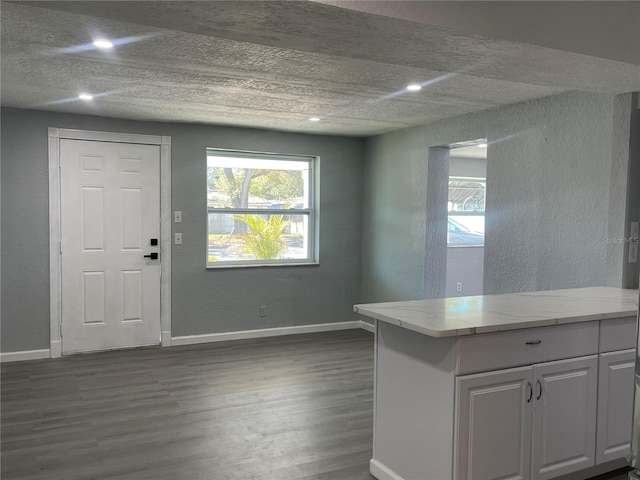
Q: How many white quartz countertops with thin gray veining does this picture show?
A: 1